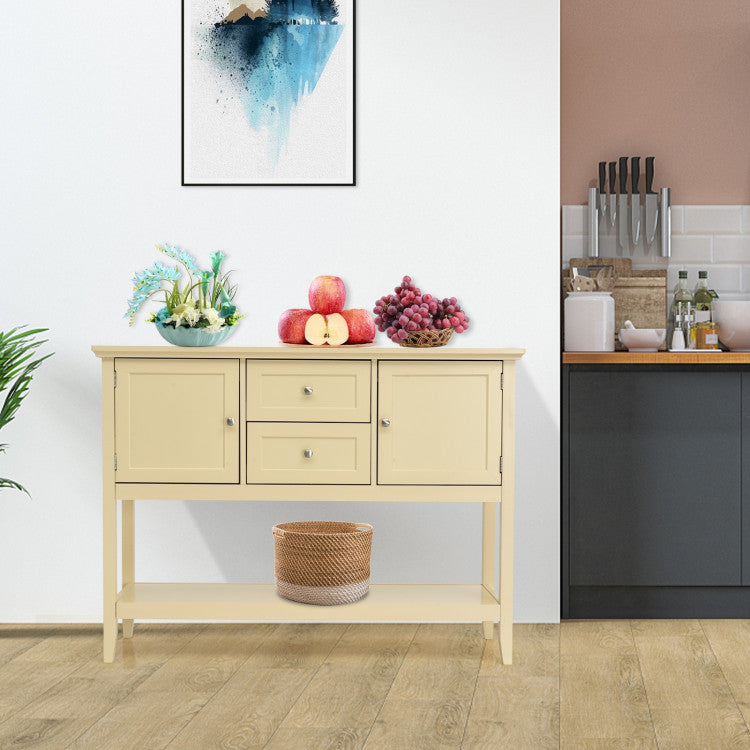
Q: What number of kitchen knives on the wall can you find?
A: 5